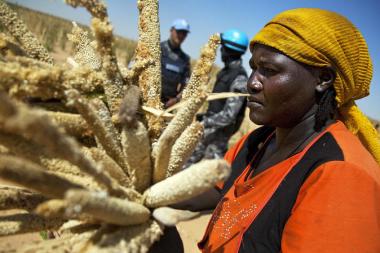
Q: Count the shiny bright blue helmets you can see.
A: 1